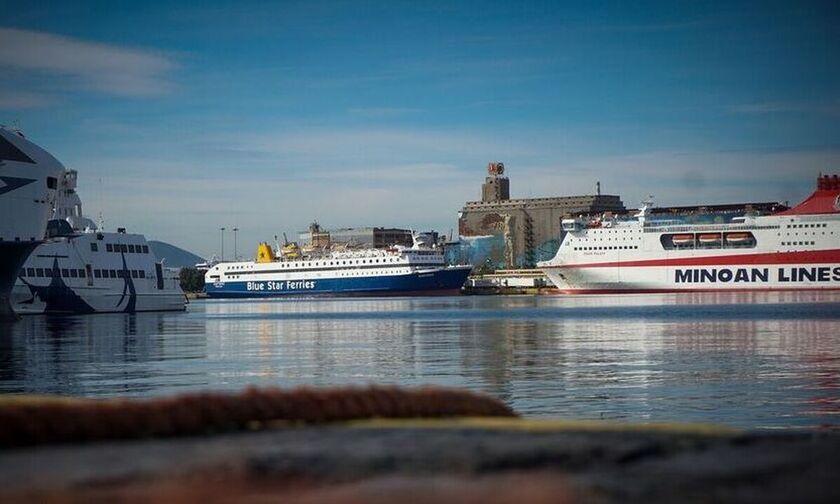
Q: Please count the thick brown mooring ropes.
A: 1